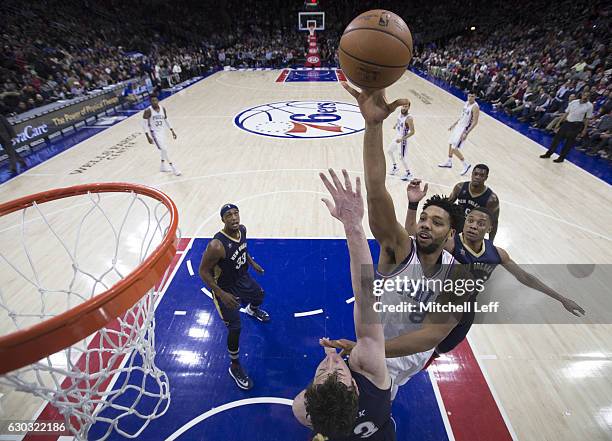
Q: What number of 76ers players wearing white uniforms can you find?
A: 4